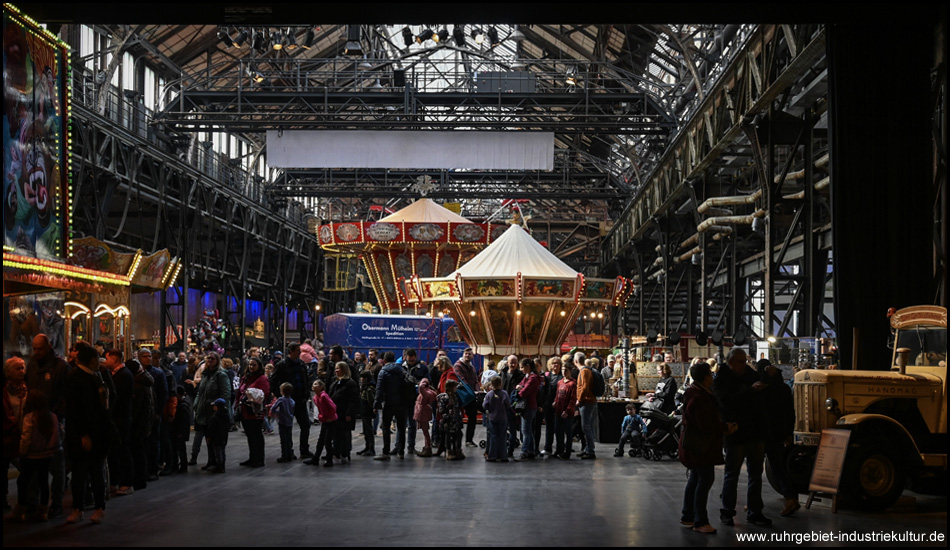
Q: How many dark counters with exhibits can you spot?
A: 1